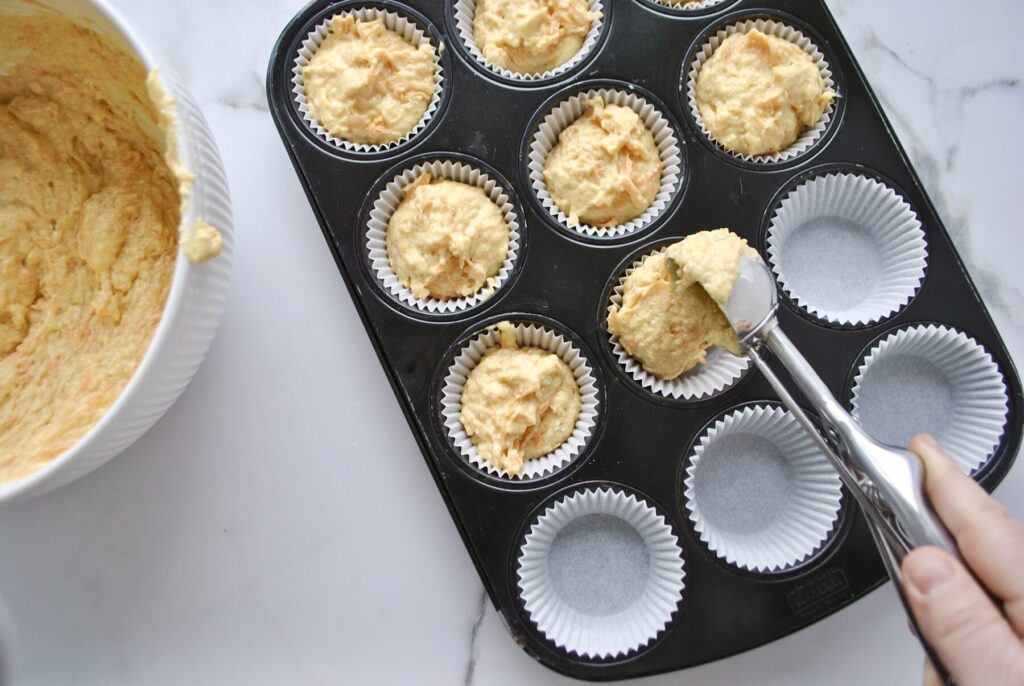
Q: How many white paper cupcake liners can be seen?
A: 12